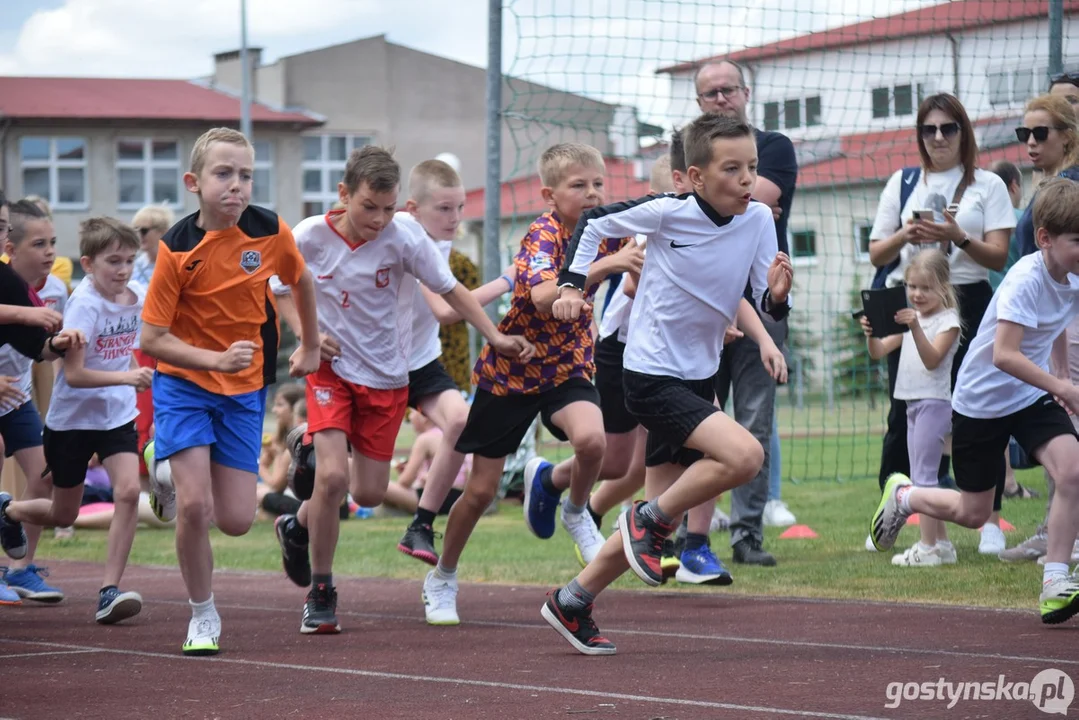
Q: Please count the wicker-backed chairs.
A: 0